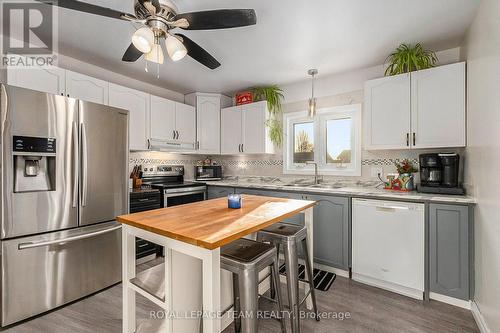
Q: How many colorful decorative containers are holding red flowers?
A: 1